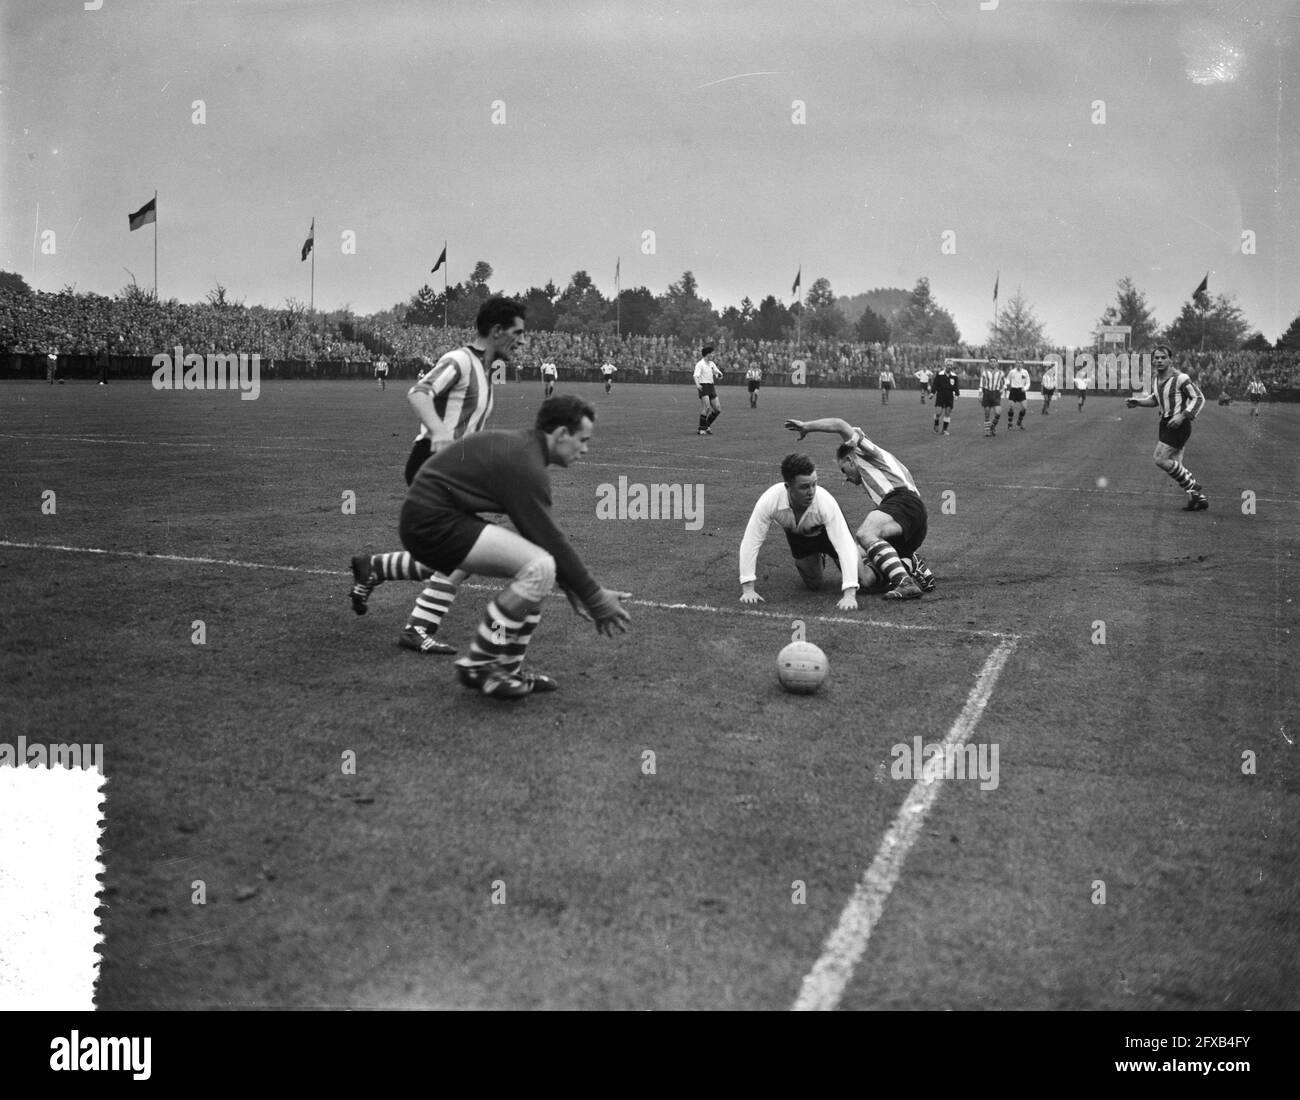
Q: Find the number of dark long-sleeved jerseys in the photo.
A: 2